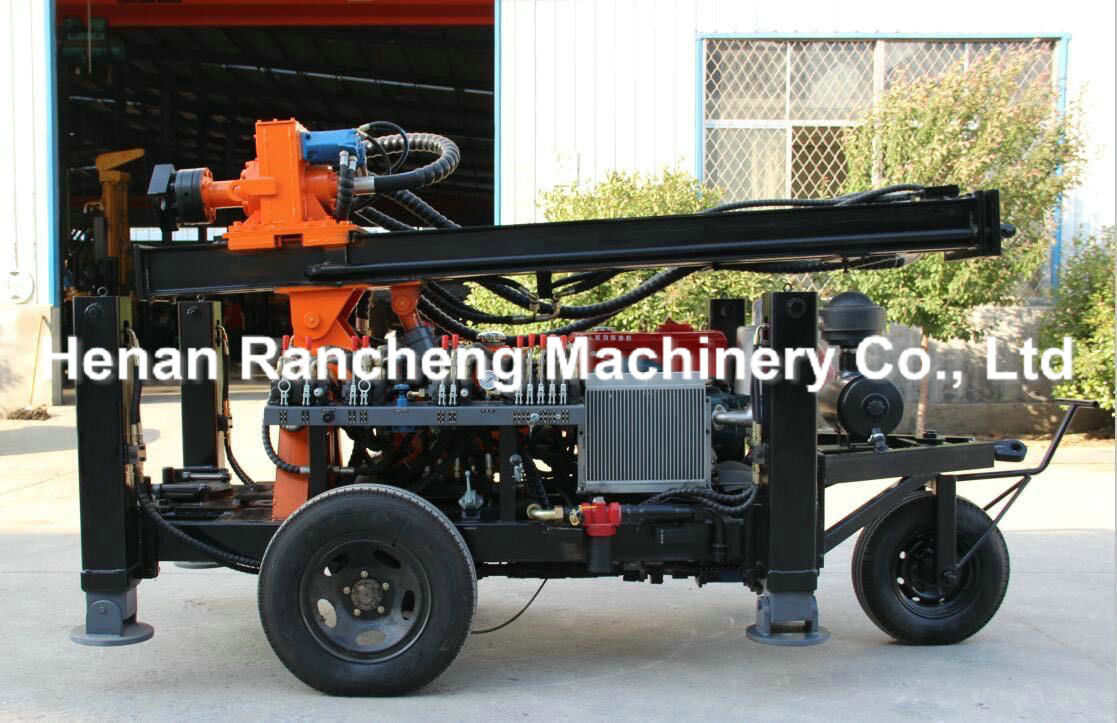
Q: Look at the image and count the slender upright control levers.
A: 11